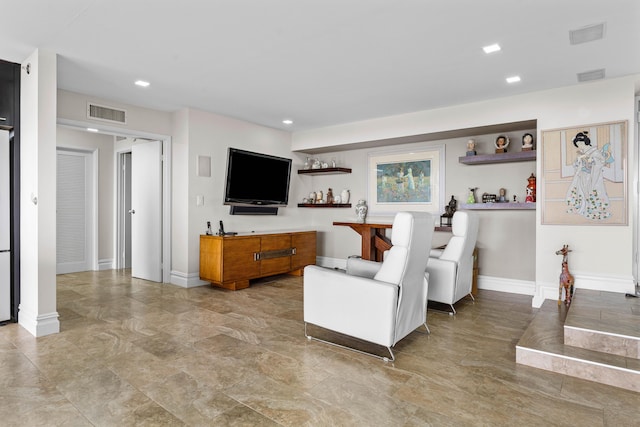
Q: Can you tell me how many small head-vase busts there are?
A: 3